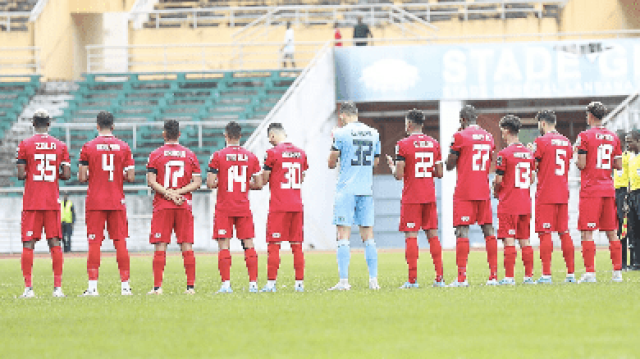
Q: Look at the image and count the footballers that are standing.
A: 11